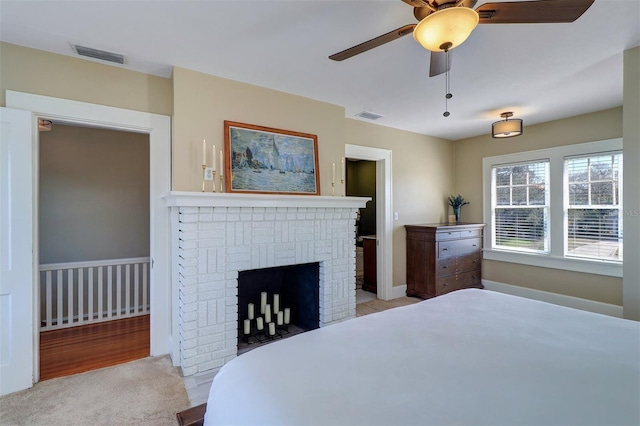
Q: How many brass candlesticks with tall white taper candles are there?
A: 5